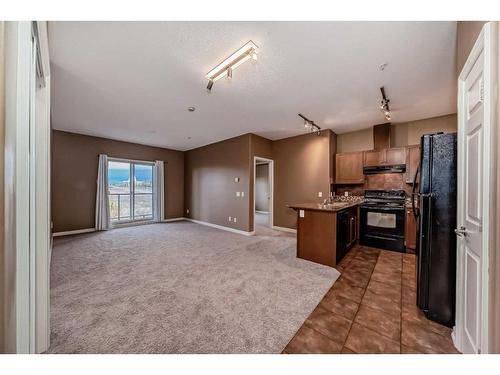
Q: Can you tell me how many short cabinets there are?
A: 2